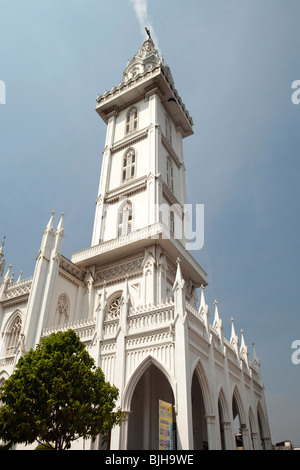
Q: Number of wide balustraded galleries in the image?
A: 2